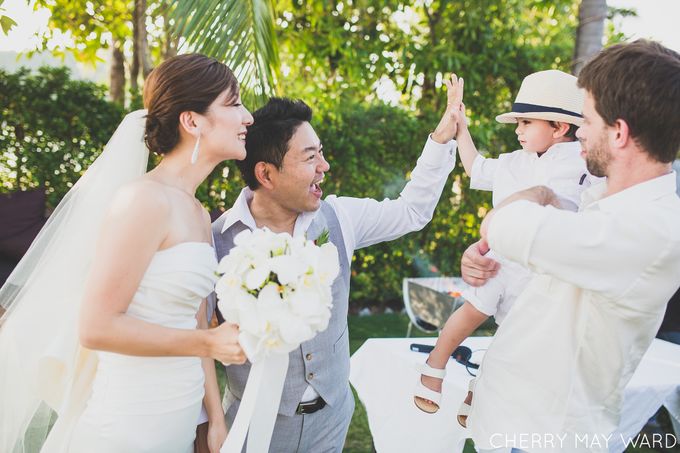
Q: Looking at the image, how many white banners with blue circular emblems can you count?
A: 0